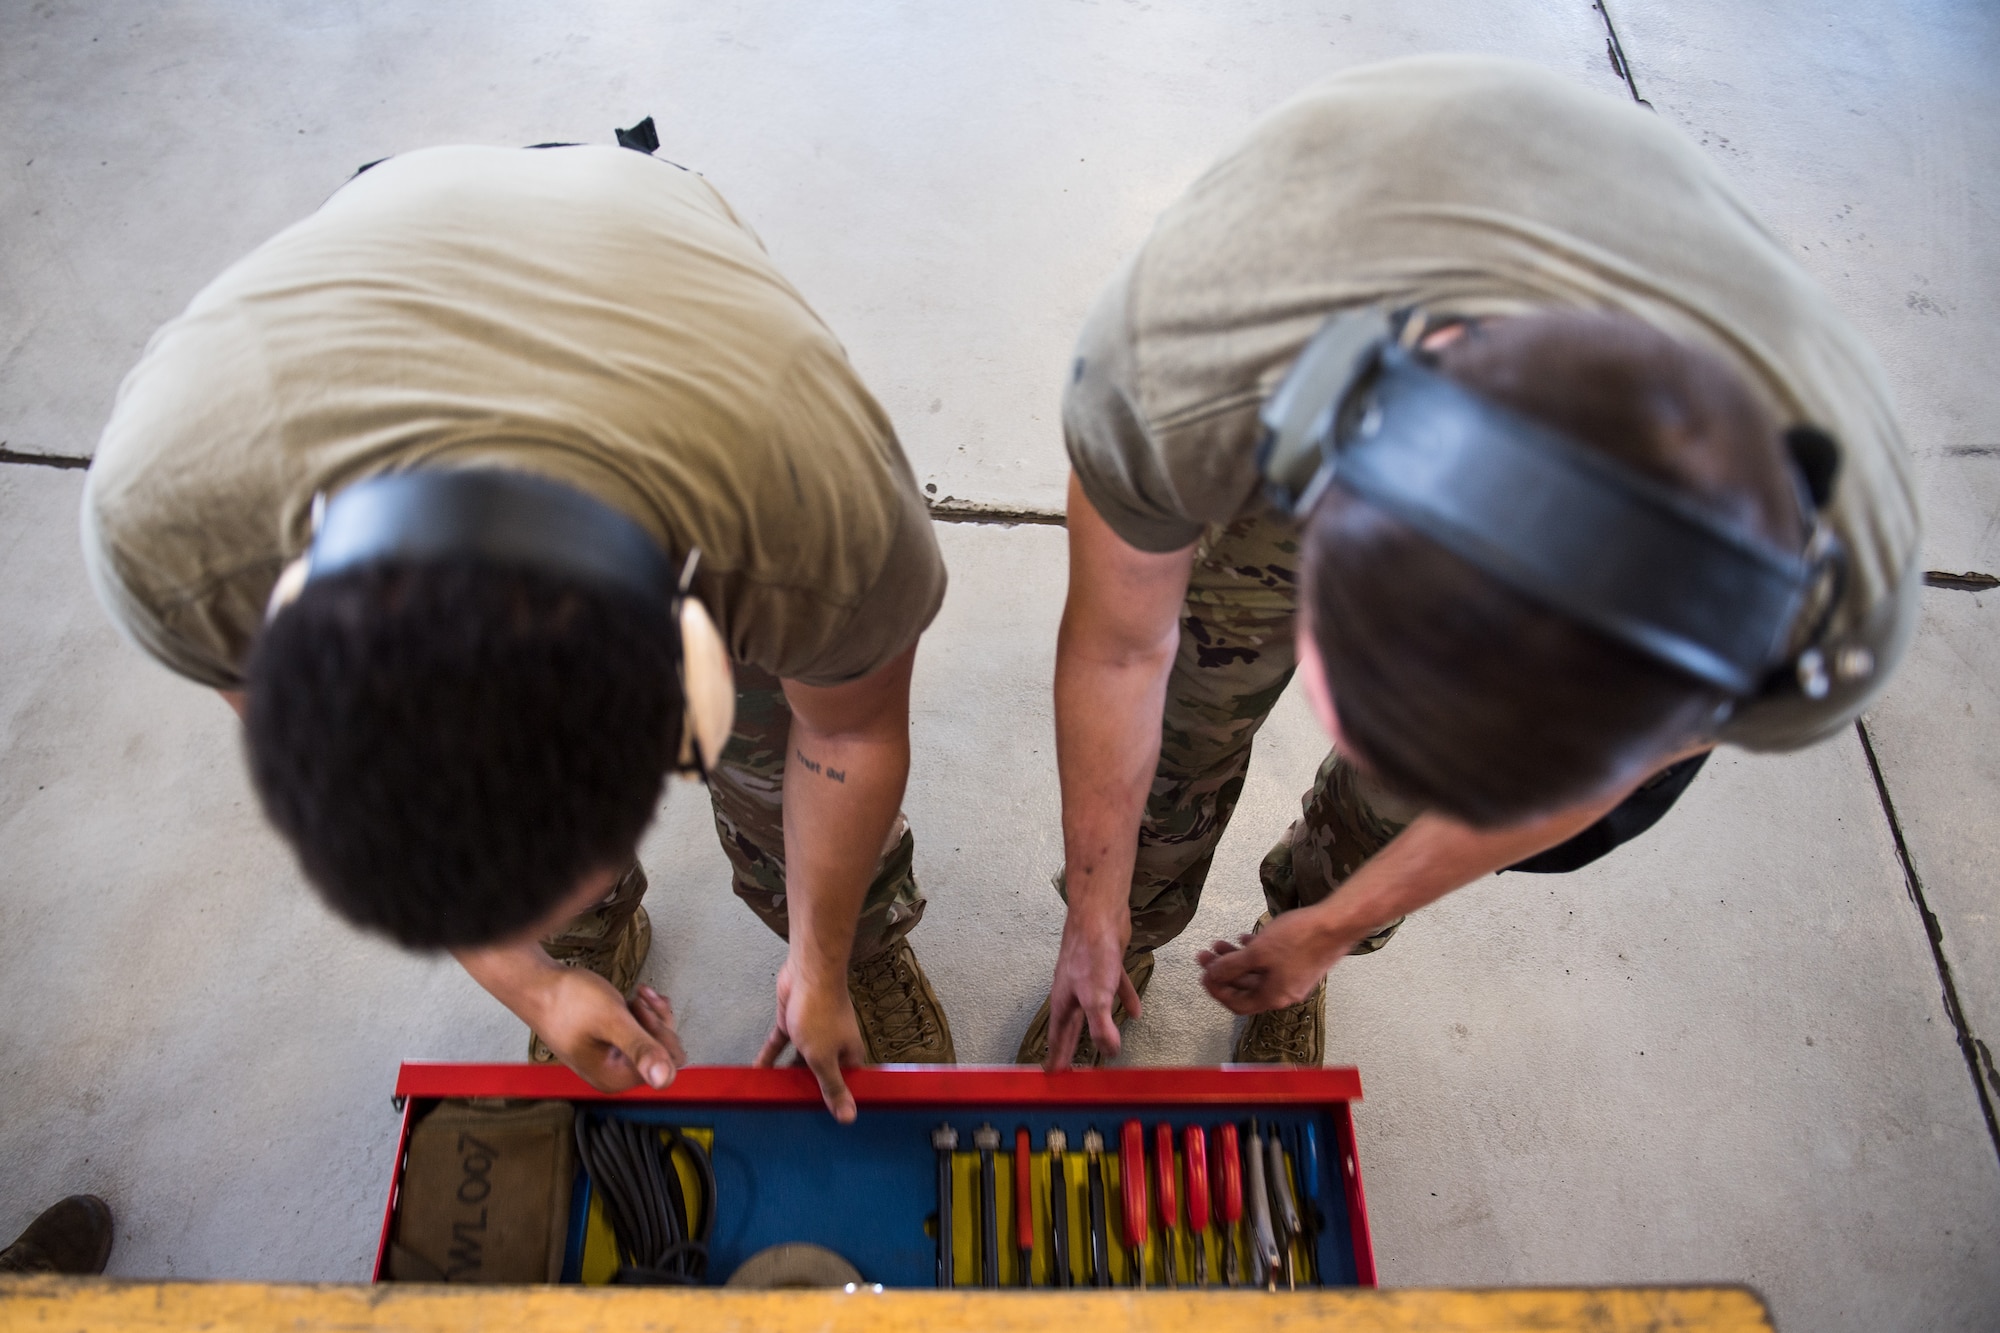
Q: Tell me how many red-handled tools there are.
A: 5